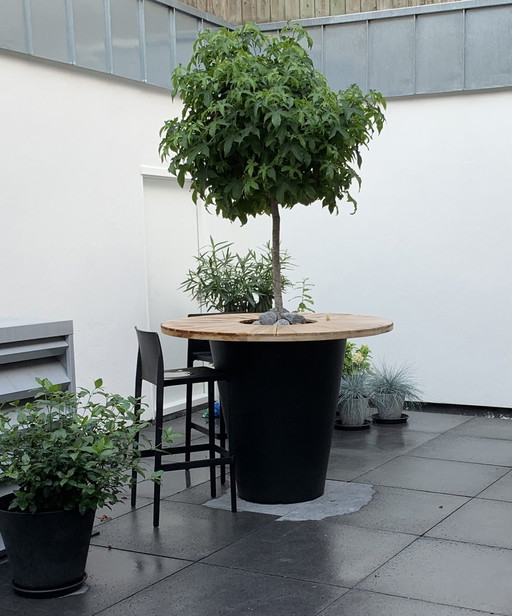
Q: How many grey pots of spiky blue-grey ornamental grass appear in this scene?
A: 2